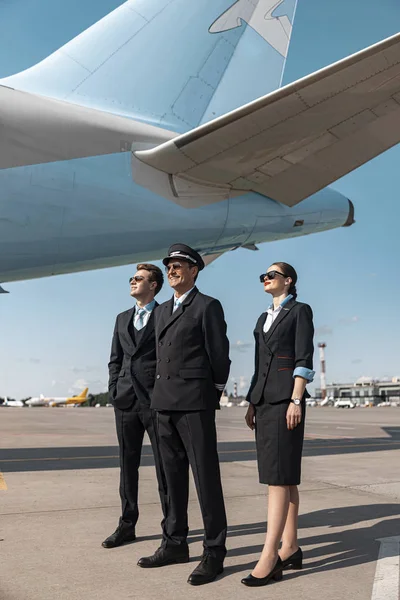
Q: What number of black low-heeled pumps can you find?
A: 2